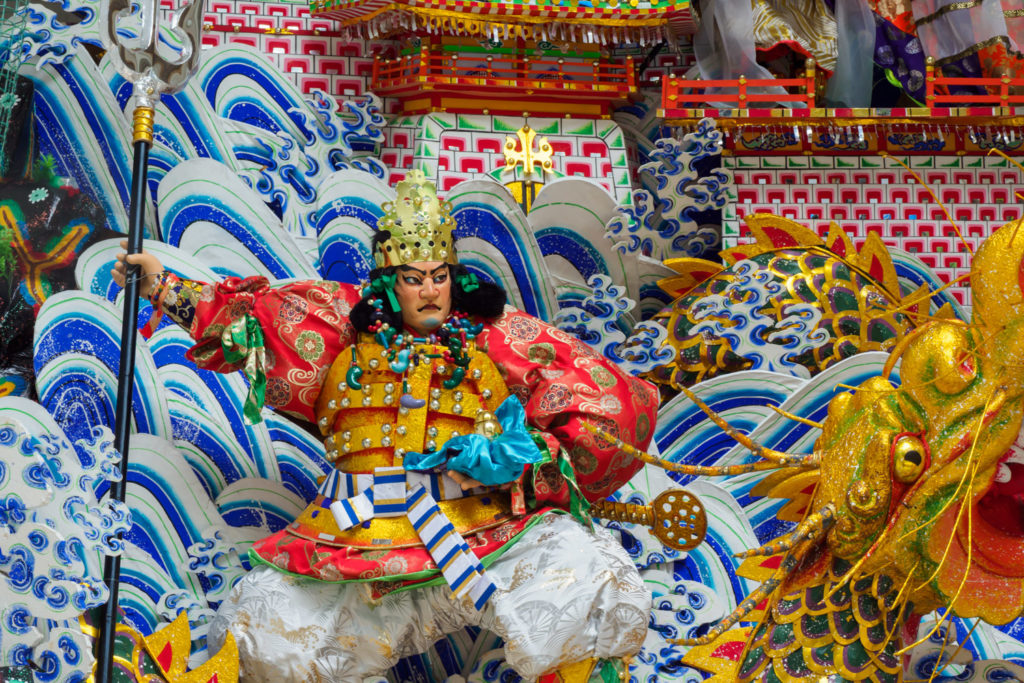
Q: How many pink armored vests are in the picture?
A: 0